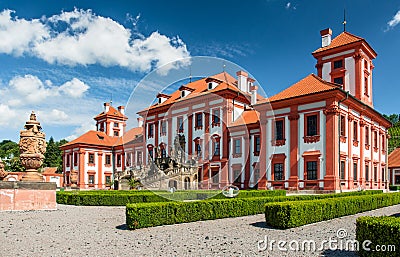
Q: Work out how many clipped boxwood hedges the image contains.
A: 4